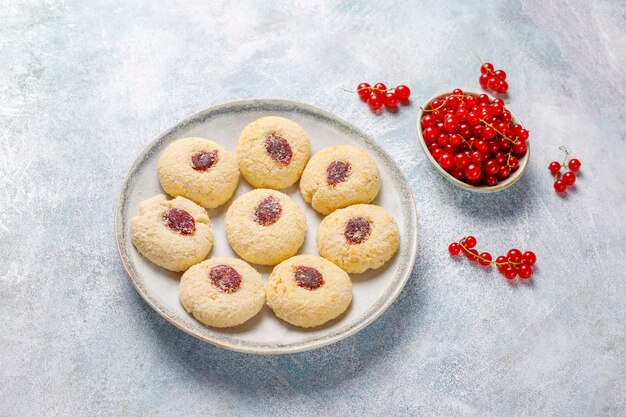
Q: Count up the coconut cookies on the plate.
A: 8